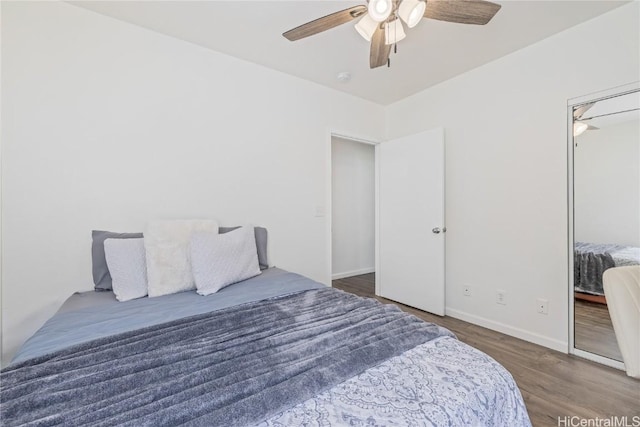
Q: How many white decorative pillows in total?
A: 3